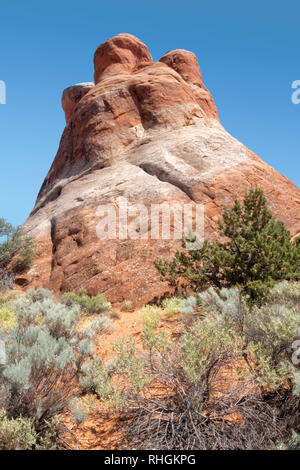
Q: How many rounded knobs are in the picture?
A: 3